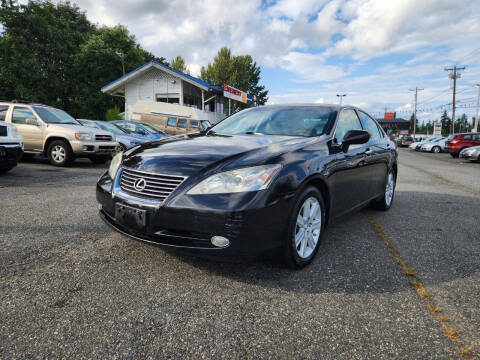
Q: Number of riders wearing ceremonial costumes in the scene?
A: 0